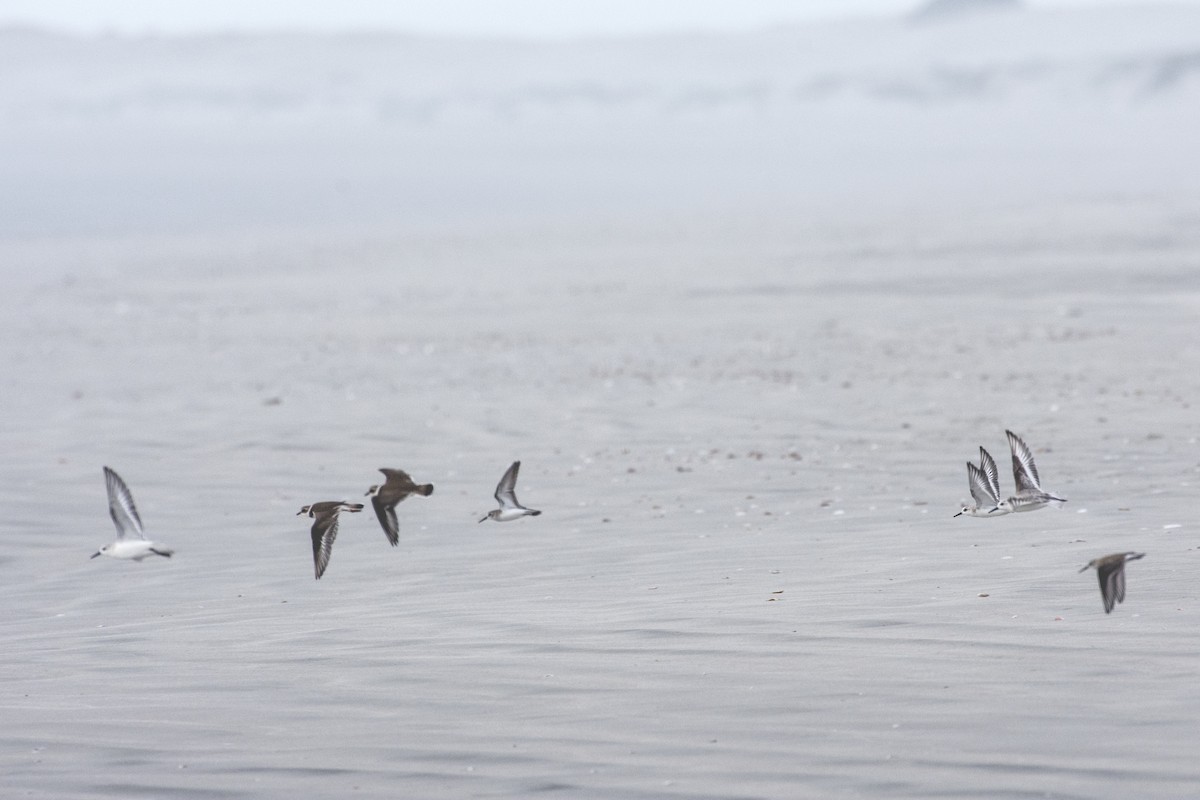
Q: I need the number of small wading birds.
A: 7